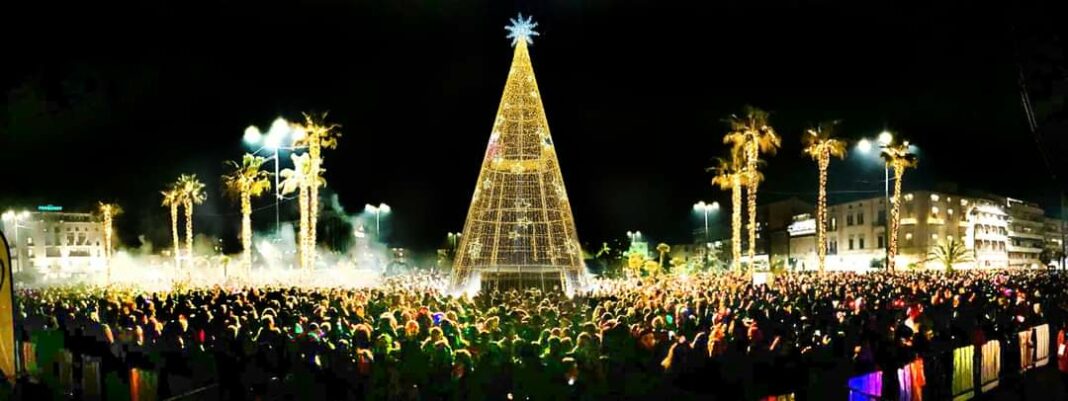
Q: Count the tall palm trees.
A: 10